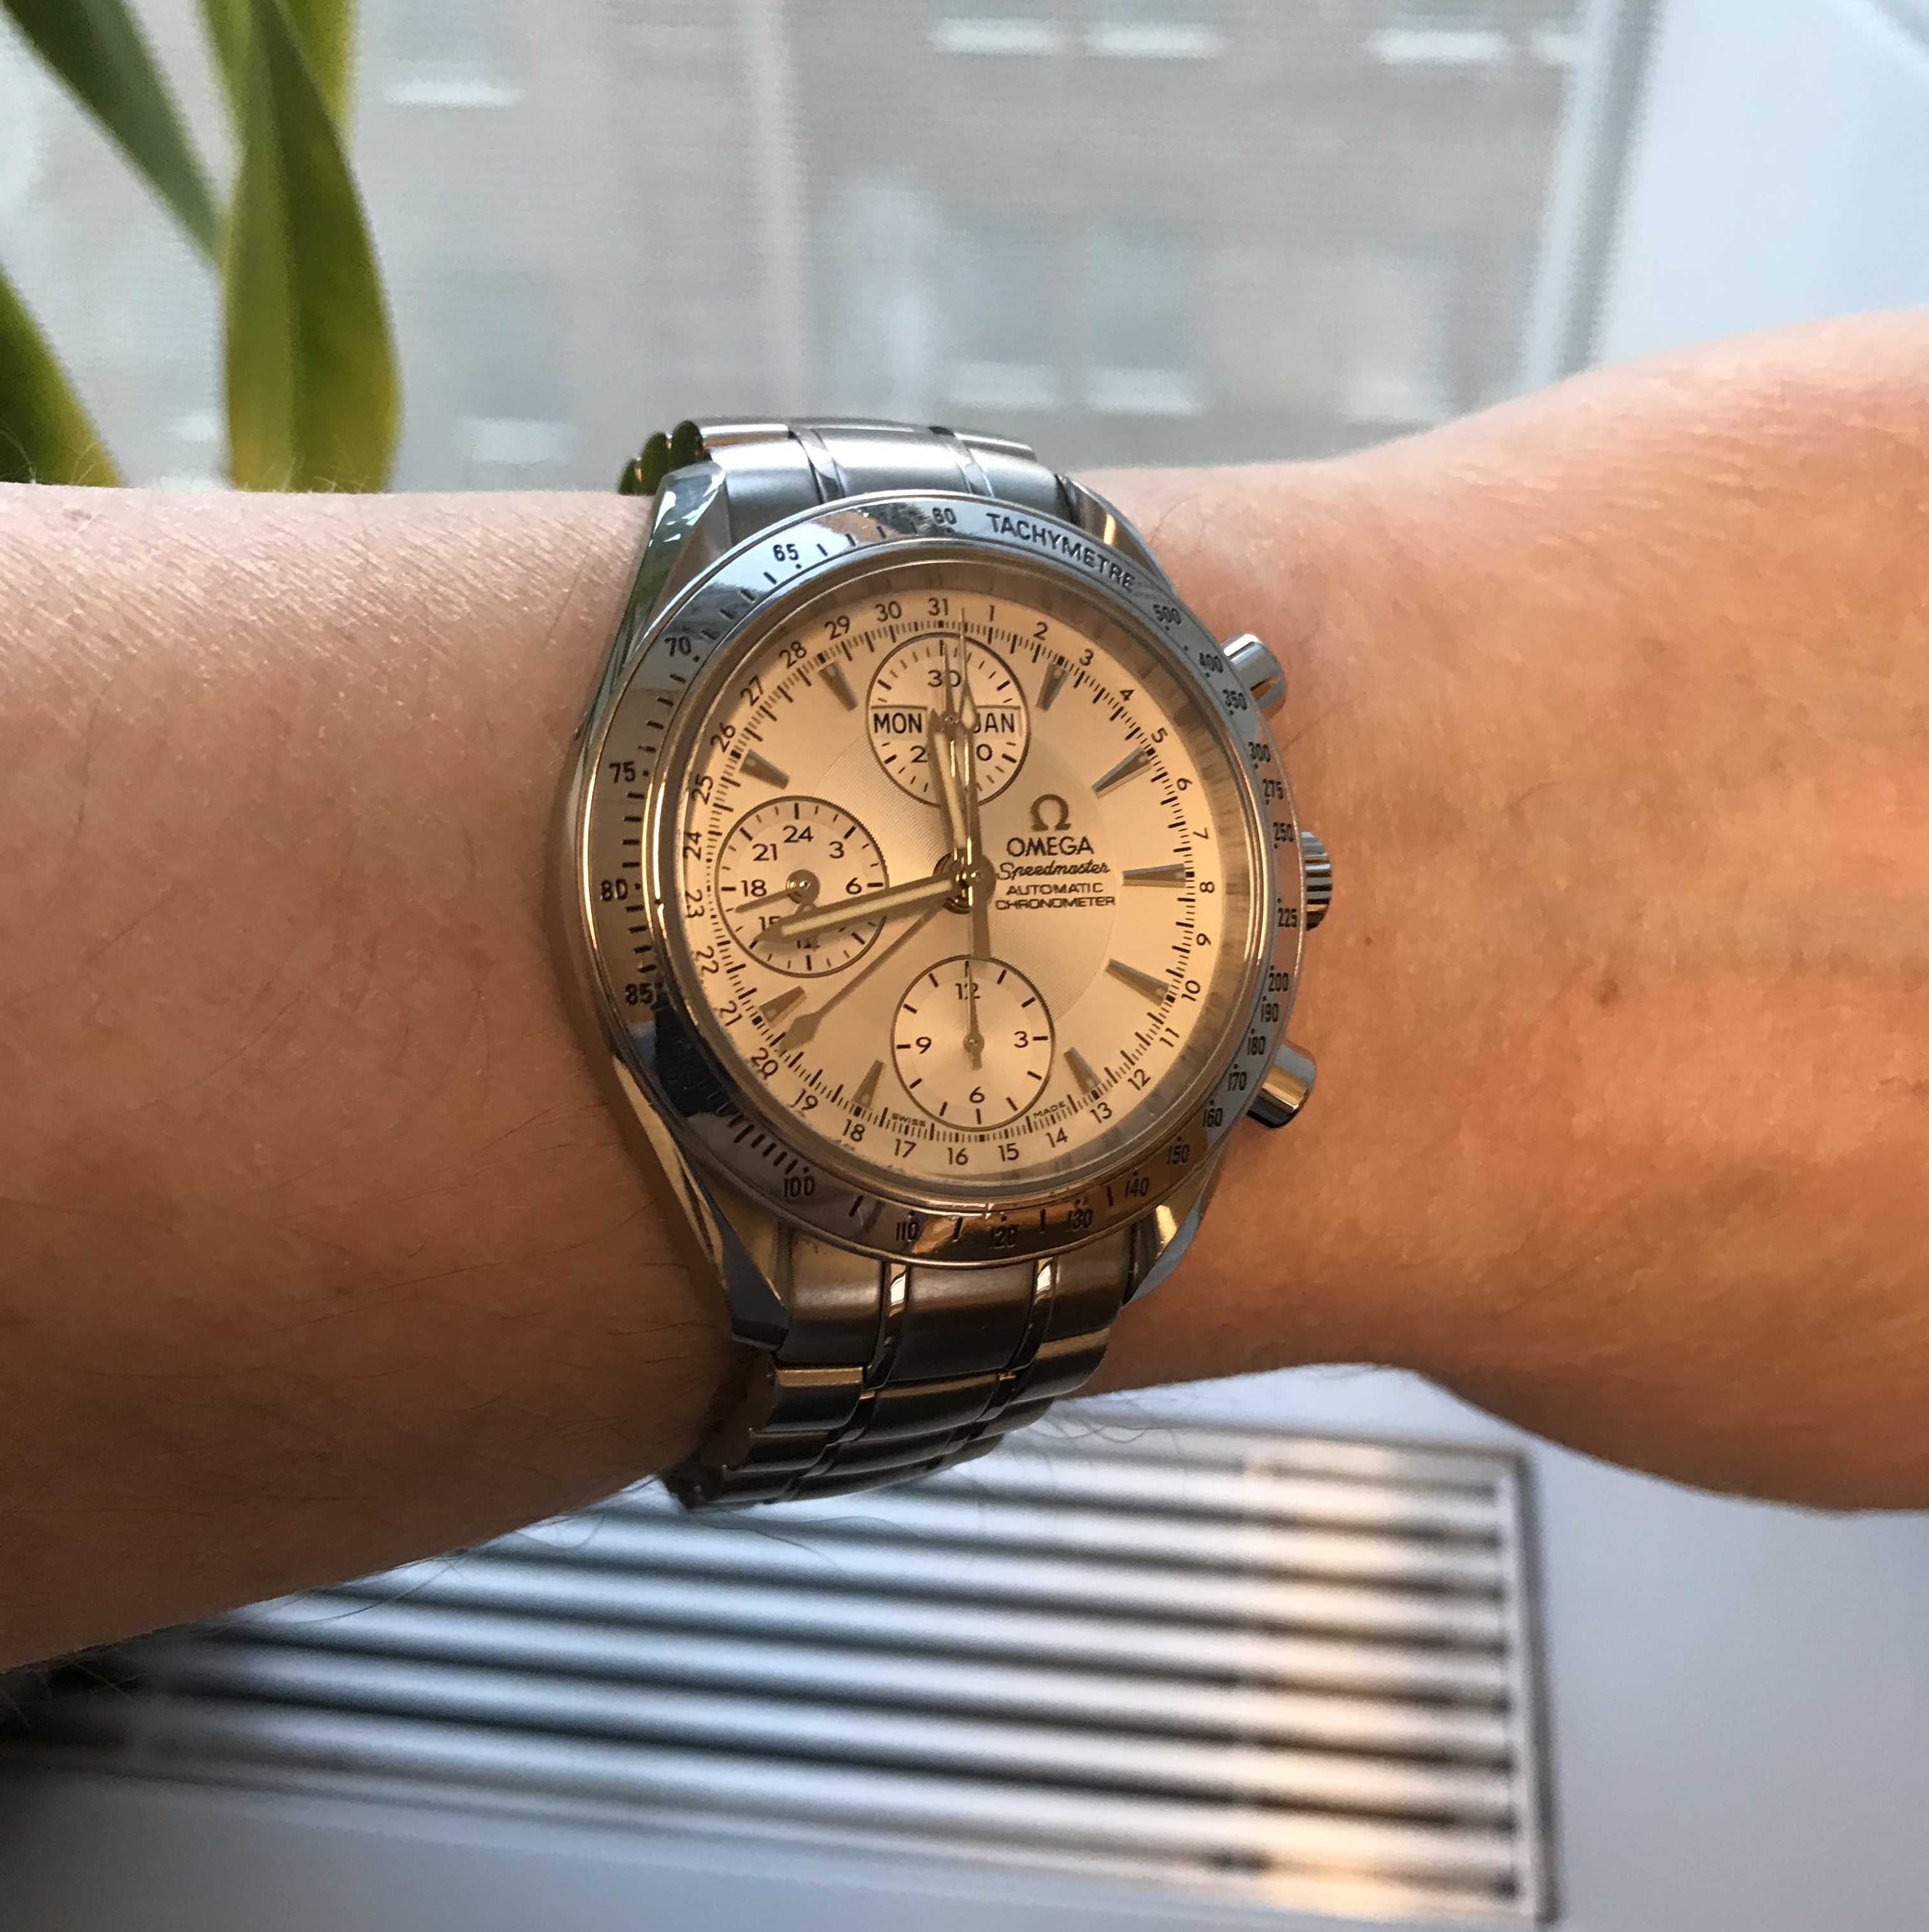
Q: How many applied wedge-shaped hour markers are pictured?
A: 9